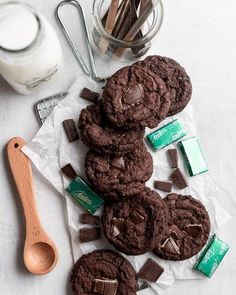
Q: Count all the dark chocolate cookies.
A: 7